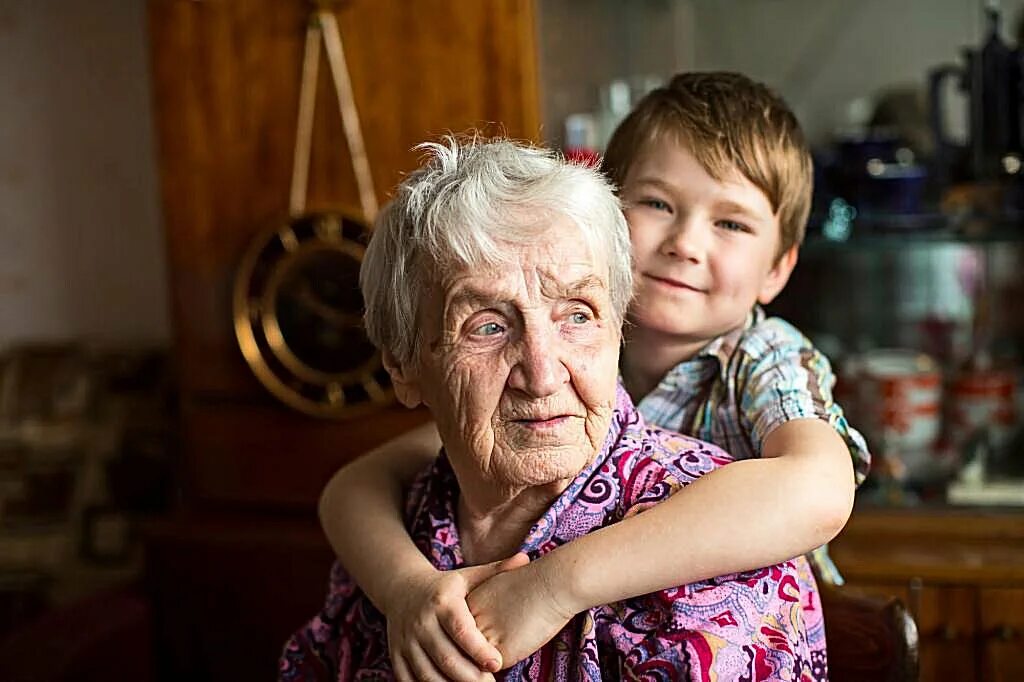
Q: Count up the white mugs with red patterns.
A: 2